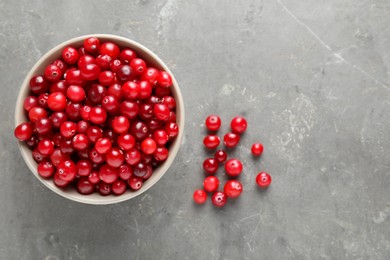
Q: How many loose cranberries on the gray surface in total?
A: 13